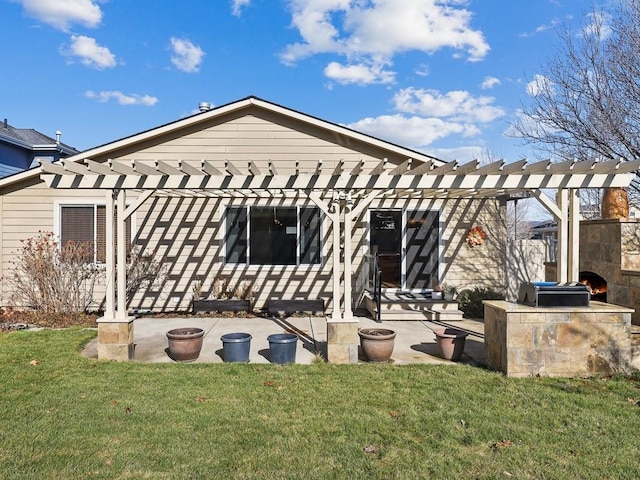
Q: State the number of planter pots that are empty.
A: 5